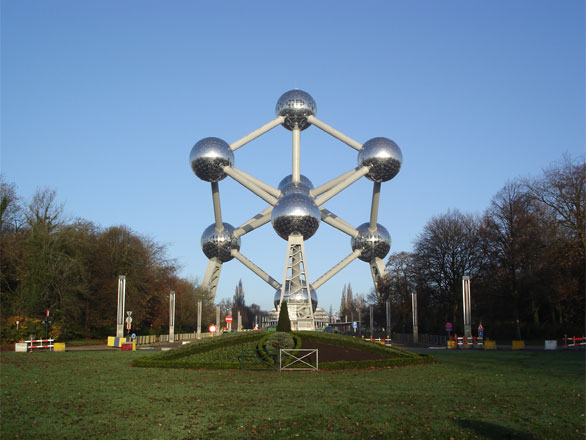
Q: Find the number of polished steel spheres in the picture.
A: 8